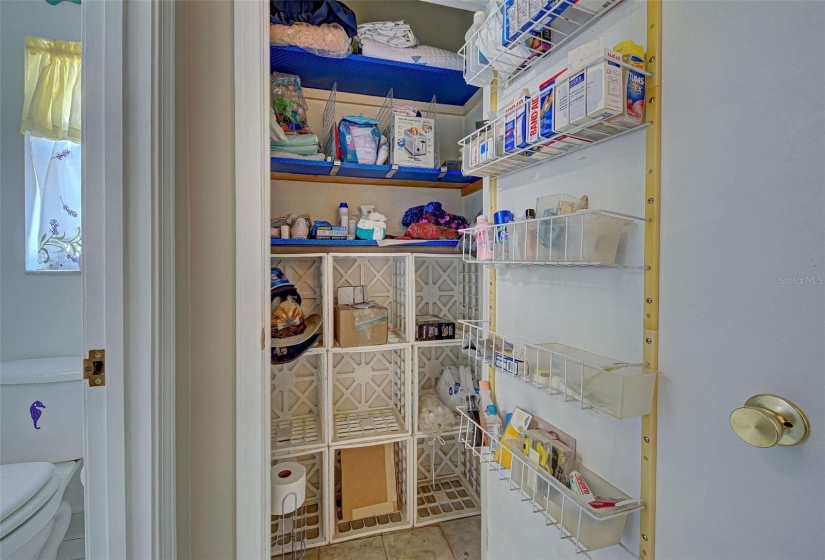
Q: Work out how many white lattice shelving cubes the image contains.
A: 9